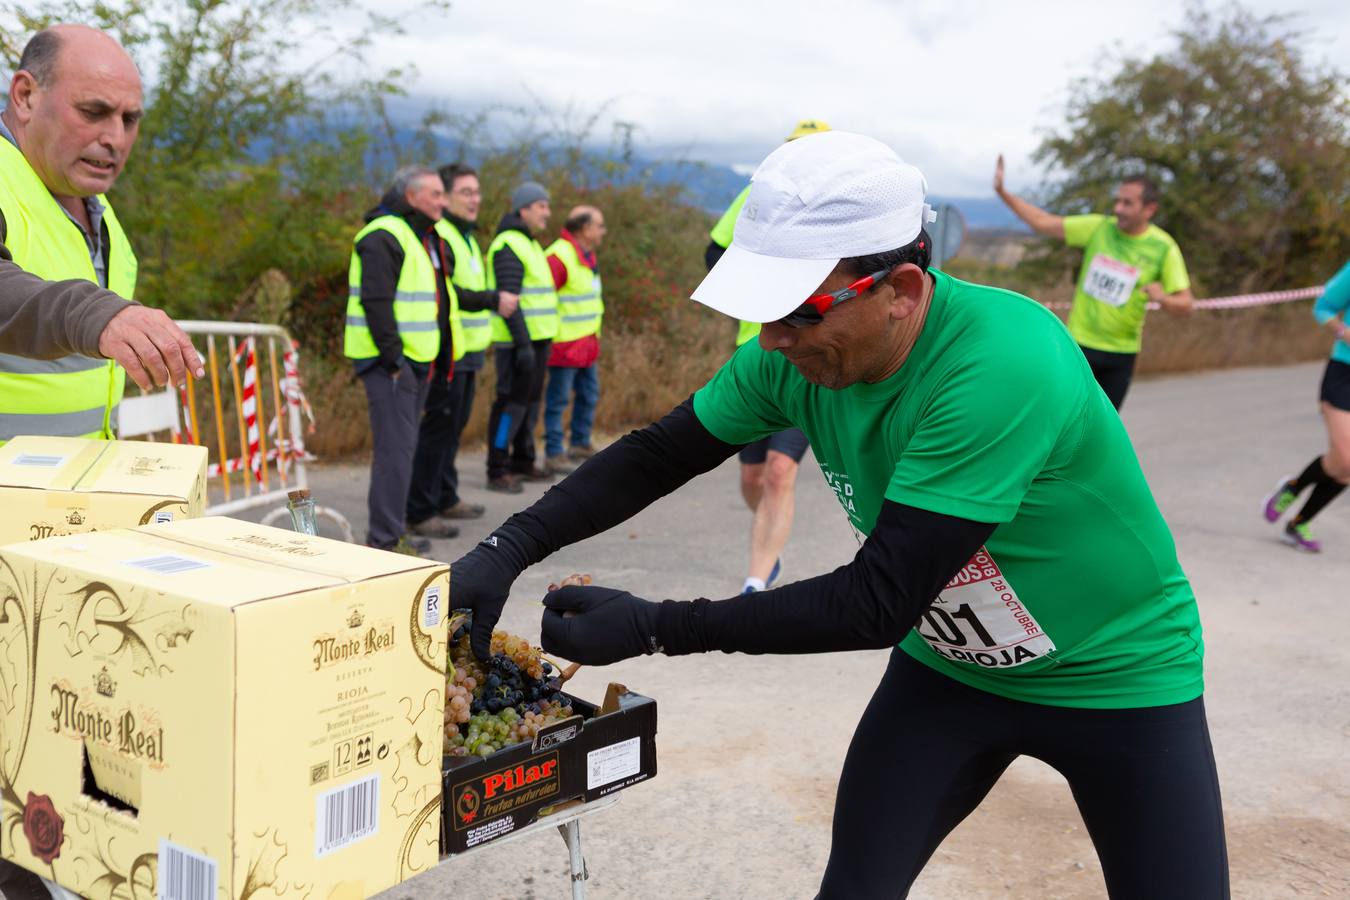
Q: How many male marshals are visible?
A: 5